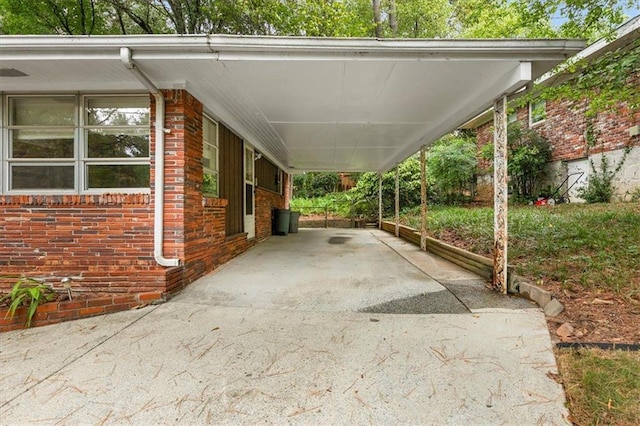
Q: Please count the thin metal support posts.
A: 4